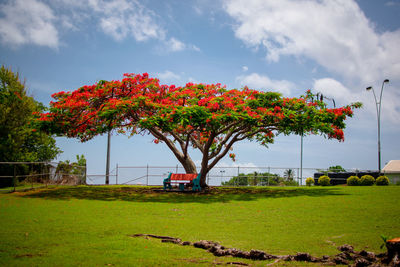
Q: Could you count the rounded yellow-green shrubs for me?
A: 5